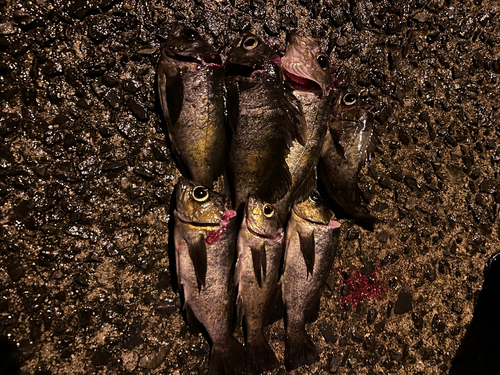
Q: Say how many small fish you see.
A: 7